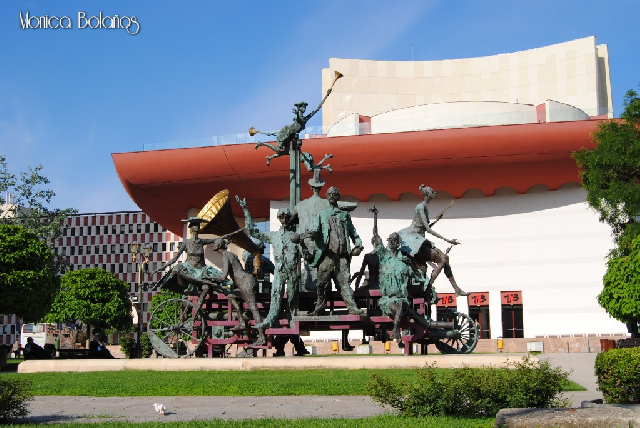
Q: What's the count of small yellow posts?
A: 3